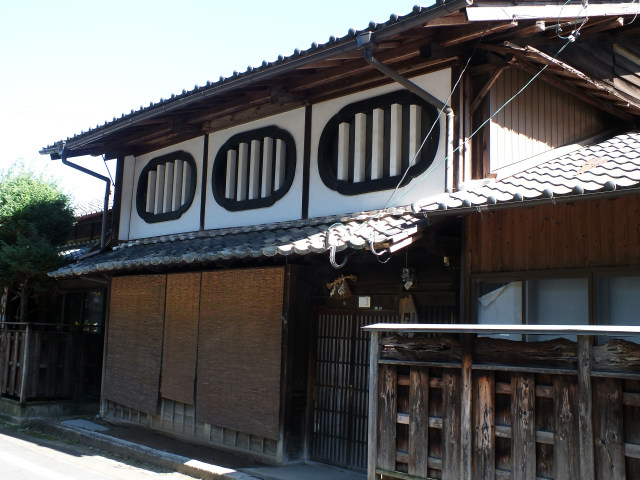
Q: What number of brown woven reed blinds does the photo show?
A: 3